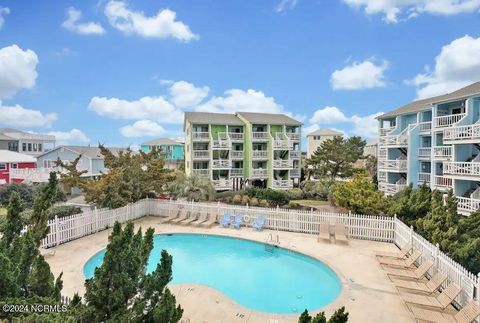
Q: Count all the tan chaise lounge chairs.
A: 13